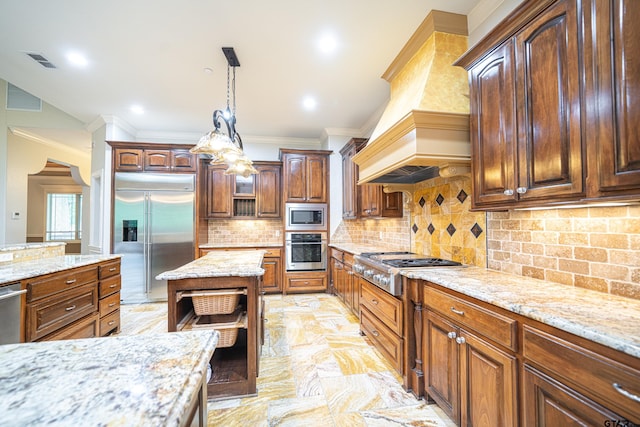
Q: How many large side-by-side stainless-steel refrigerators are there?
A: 1